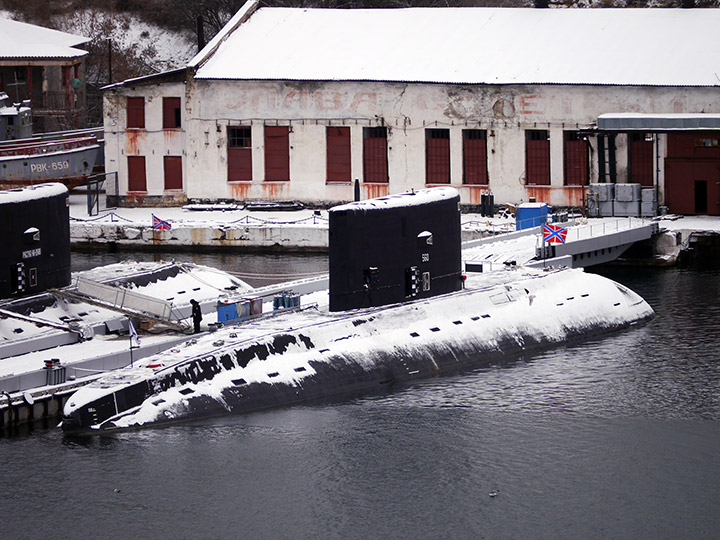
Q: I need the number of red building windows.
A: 13